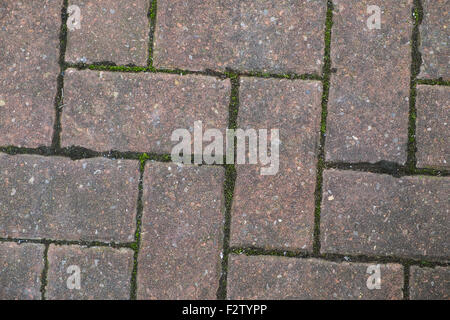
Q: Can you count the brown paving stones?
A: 15